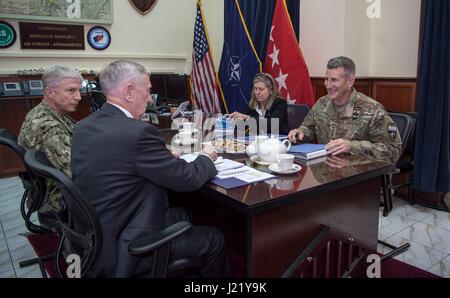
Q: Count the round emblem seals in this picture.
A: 2